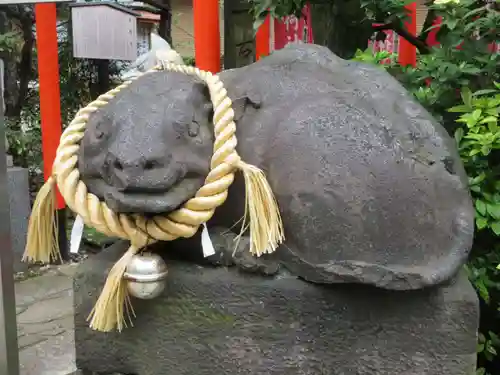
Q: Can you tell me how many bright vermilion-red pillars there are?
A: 4